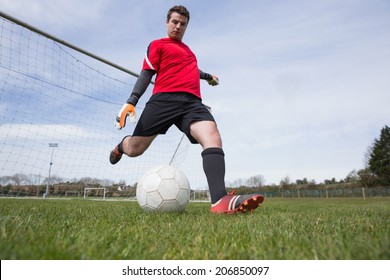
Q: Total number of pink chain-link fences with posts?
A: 0